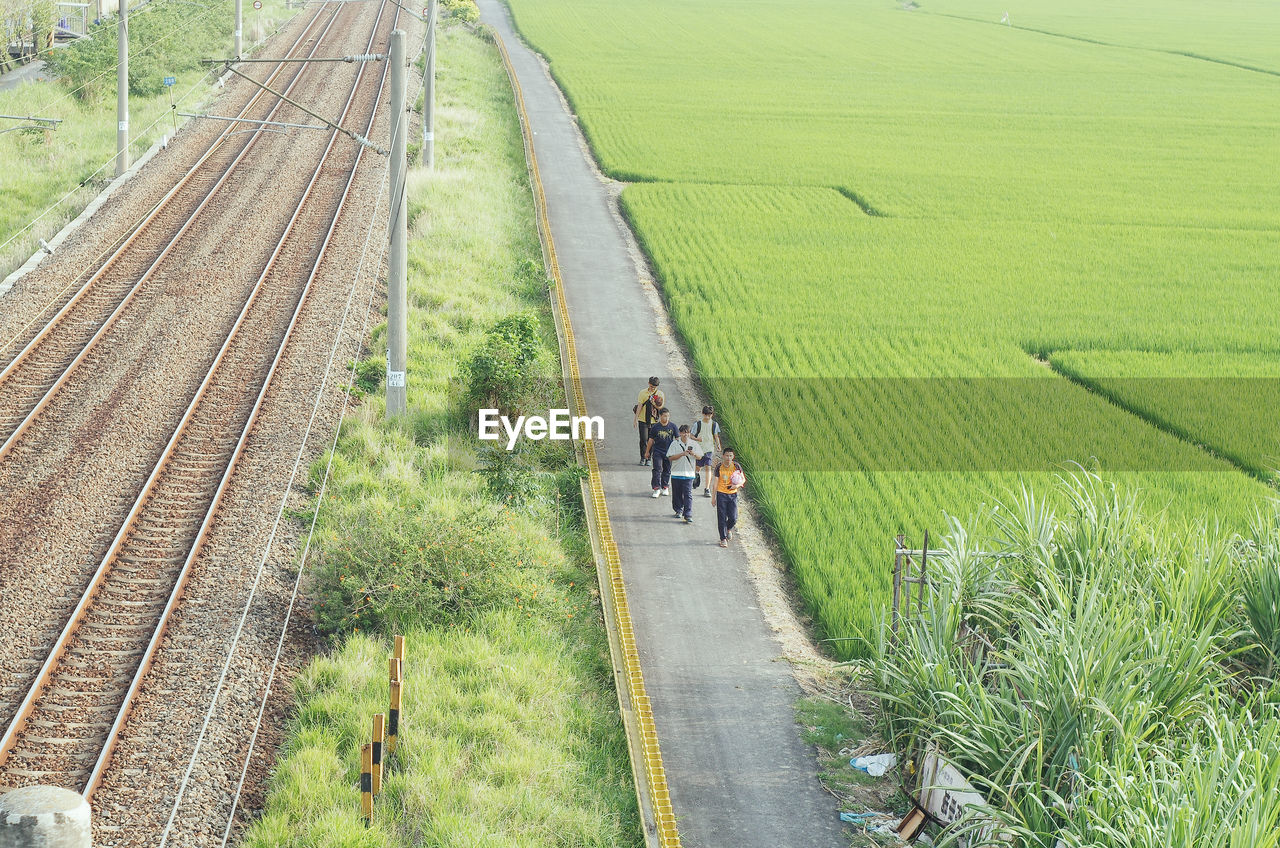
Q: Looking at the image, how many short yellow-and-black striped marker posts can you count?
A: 5